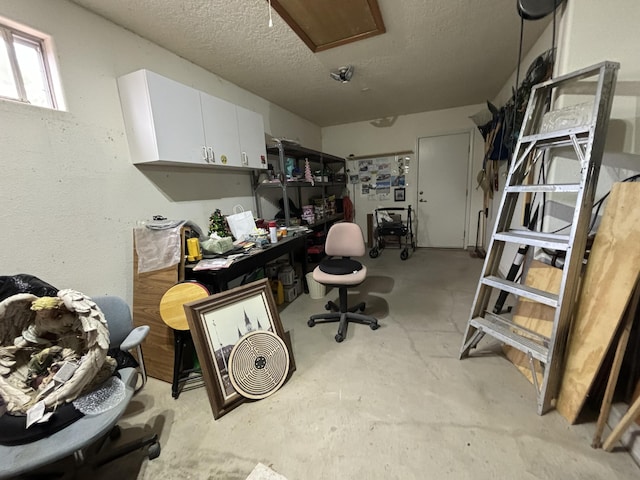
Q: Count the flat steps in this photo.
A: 5